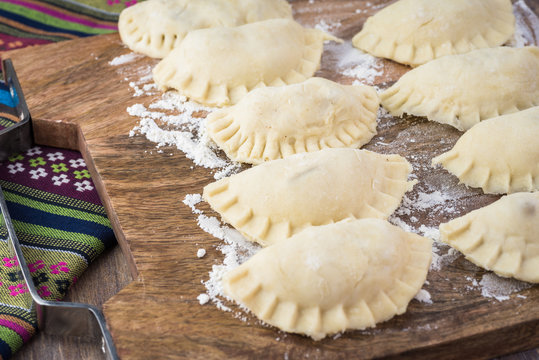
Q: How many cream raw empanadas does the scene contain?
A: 9